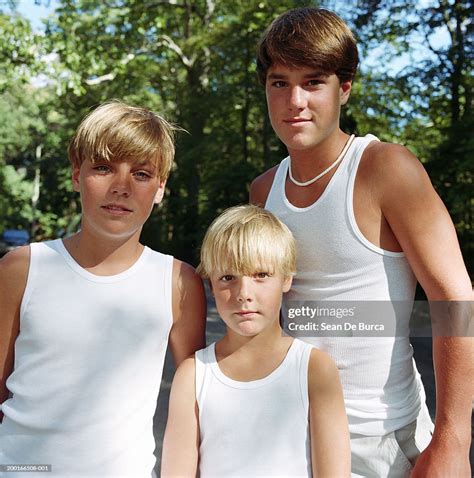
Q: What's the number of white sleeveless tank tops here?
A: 3